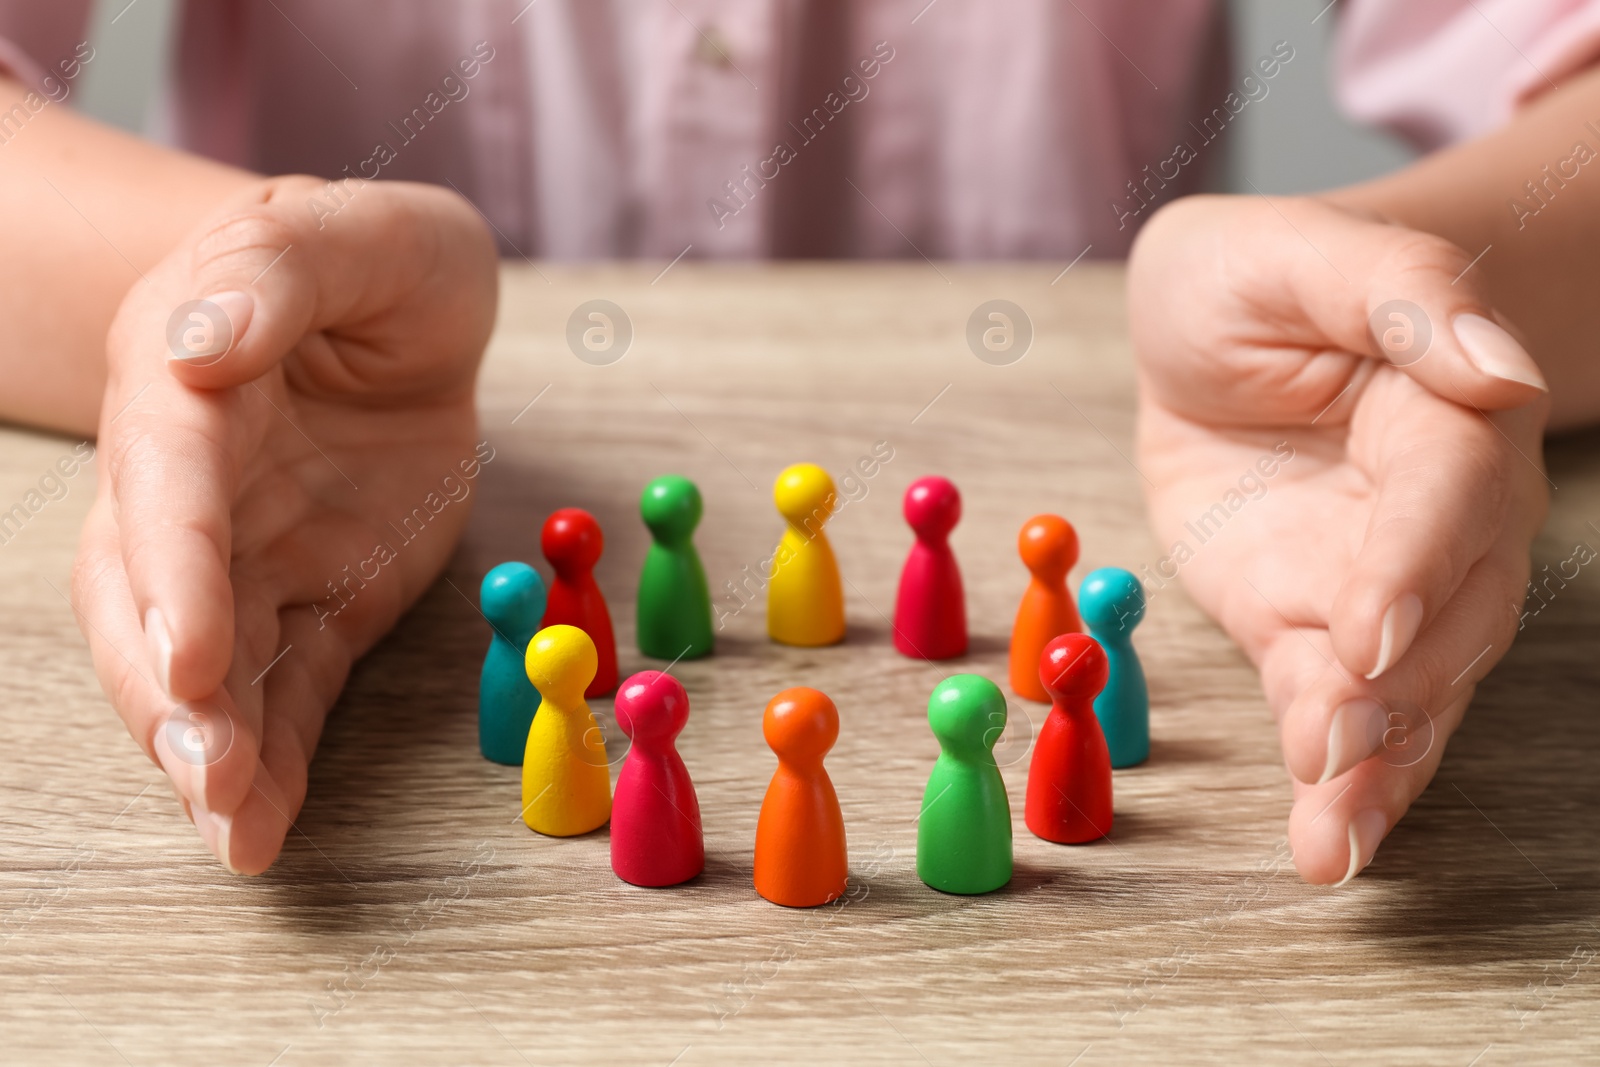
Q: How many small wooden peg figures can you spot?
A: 12